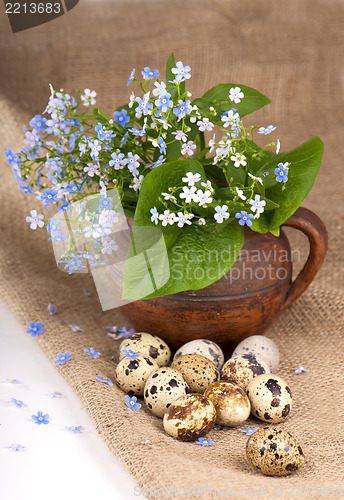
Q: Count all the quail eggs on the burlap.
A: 11